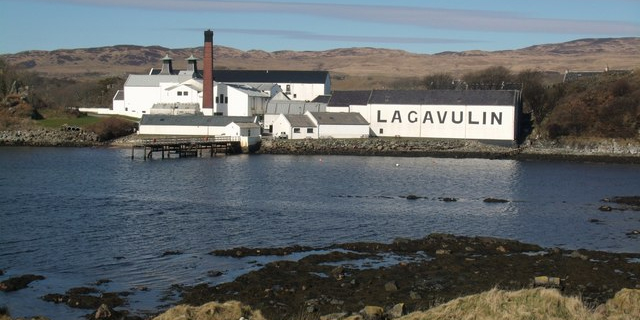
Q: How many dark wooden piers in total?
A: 1